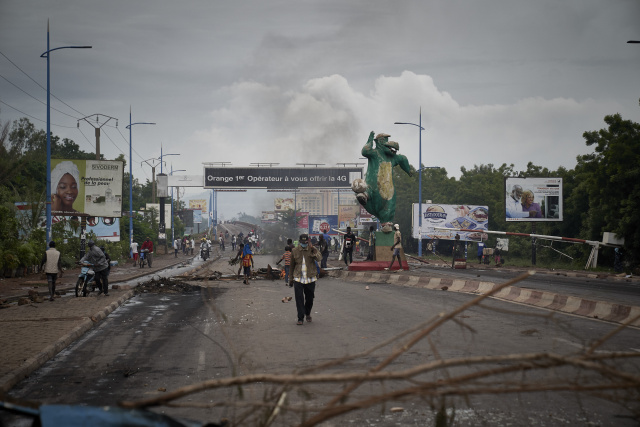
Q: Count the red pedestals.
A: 1